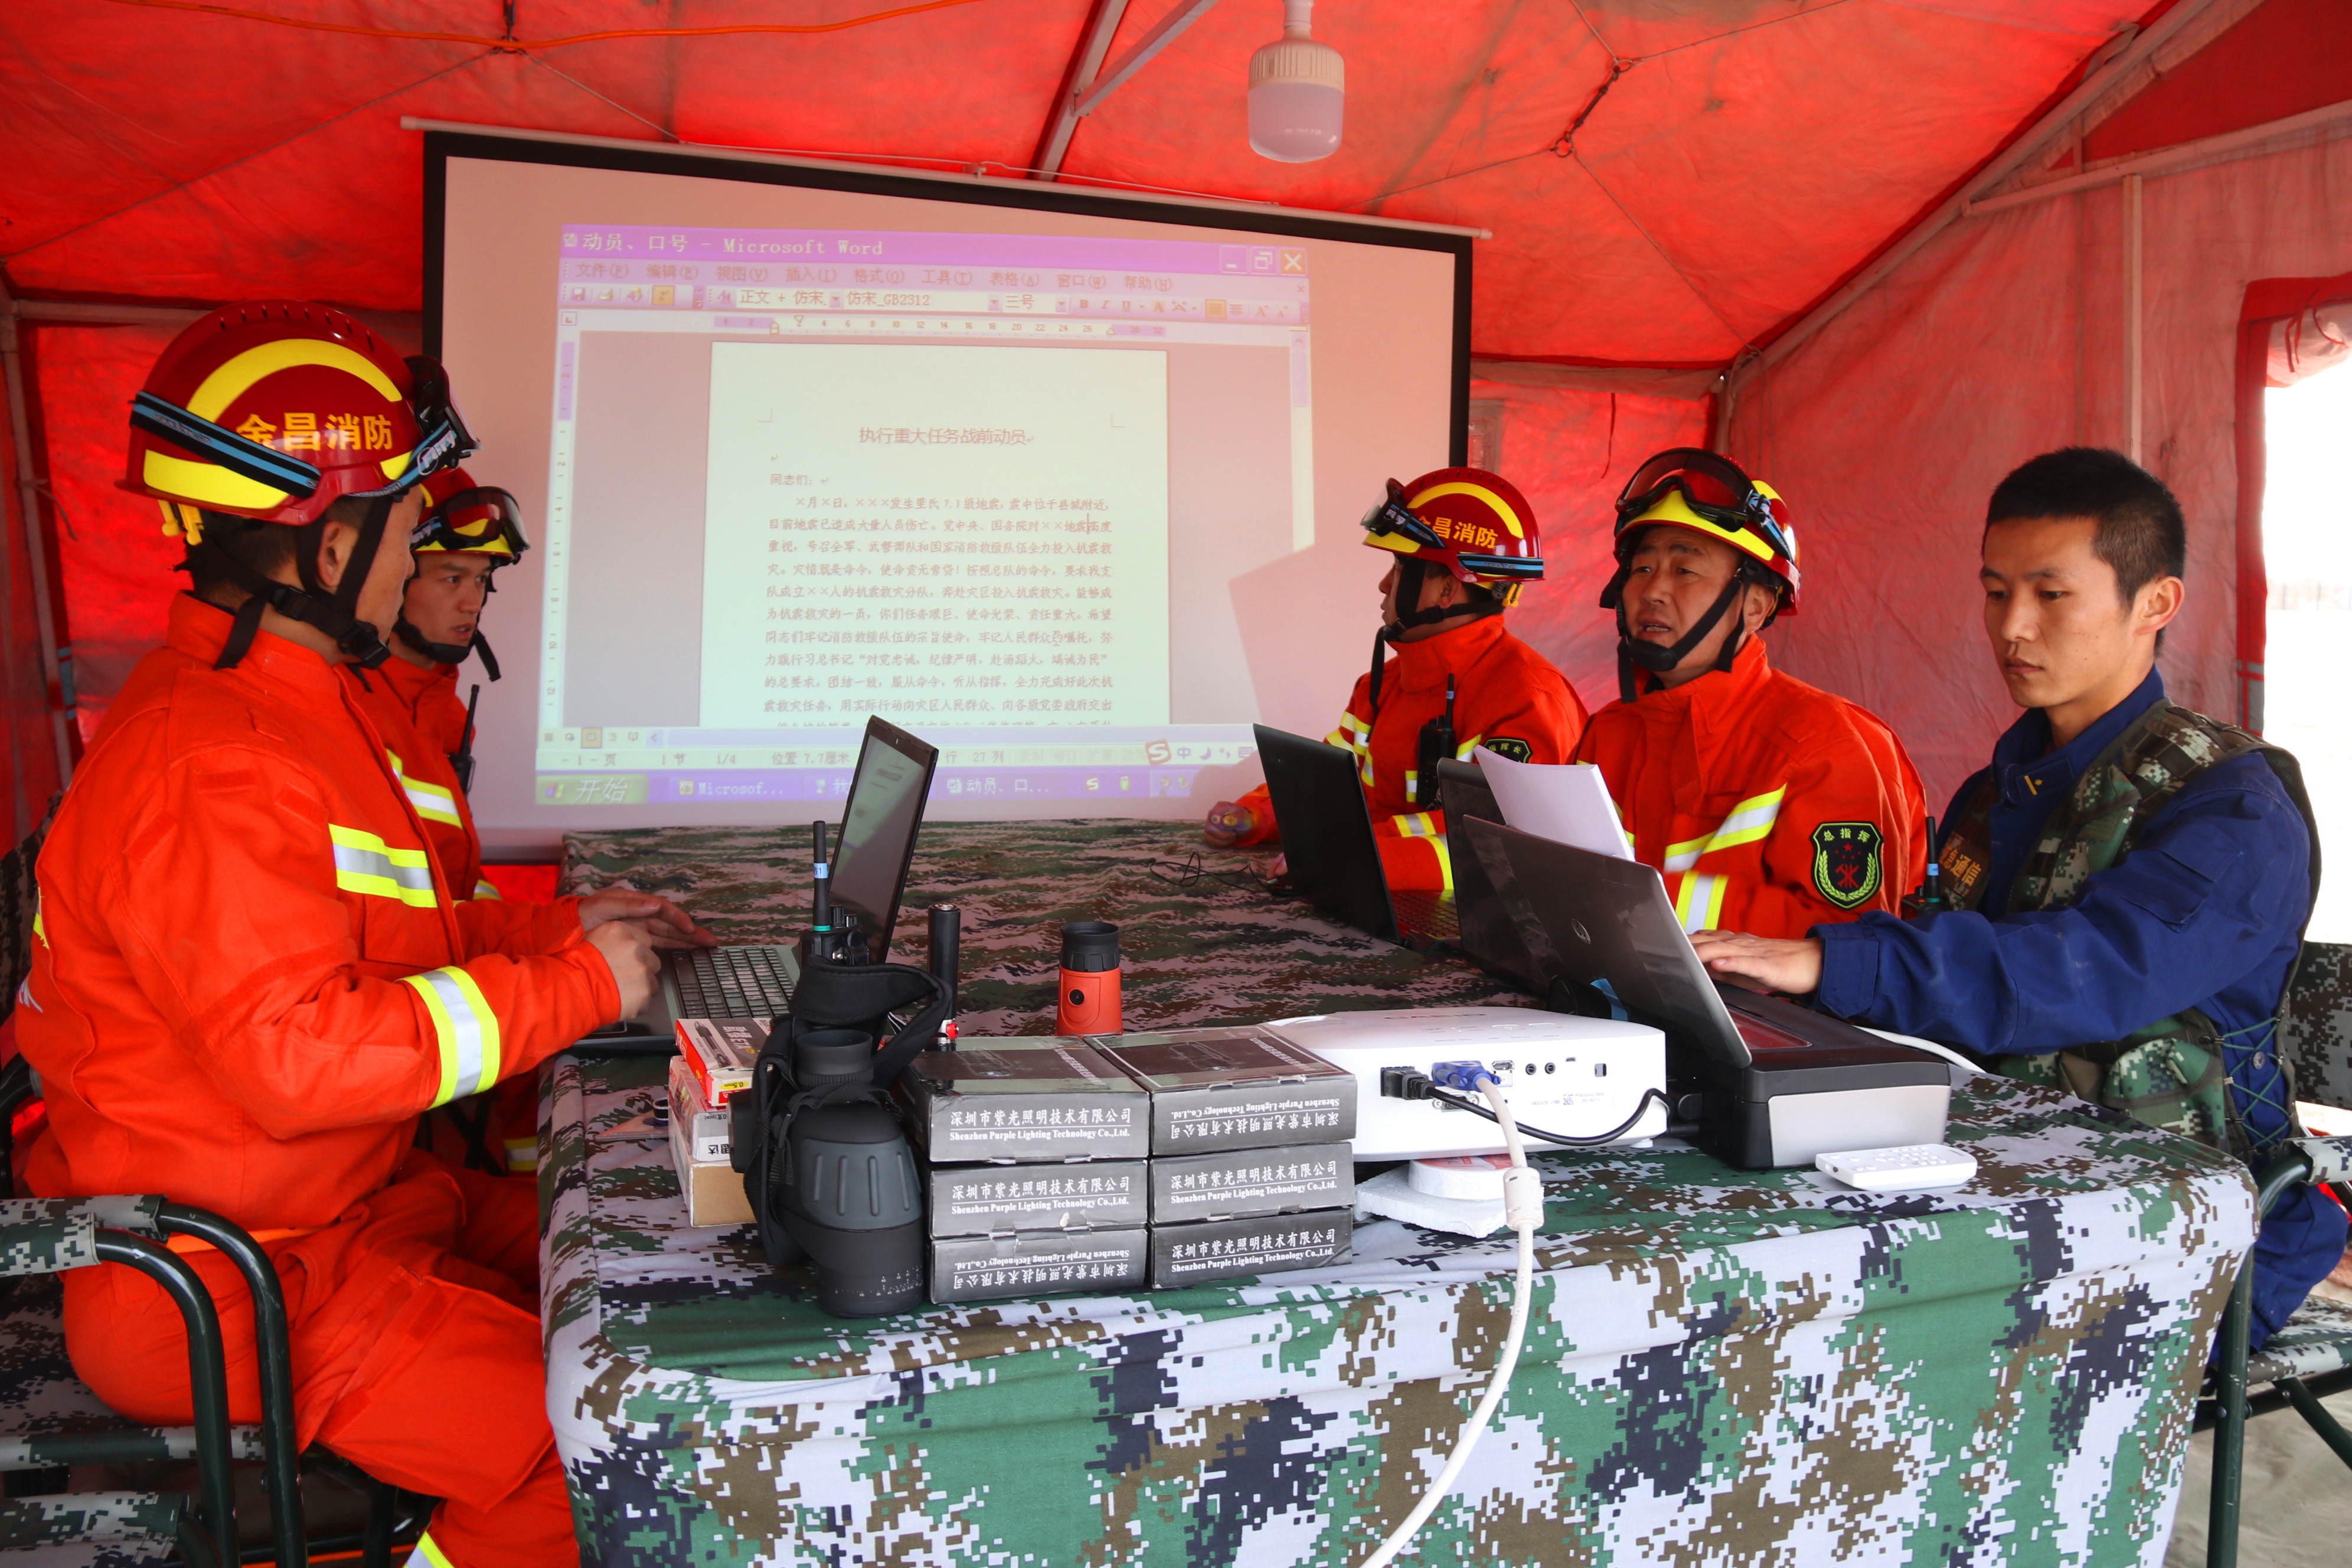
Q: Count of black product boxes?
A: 6